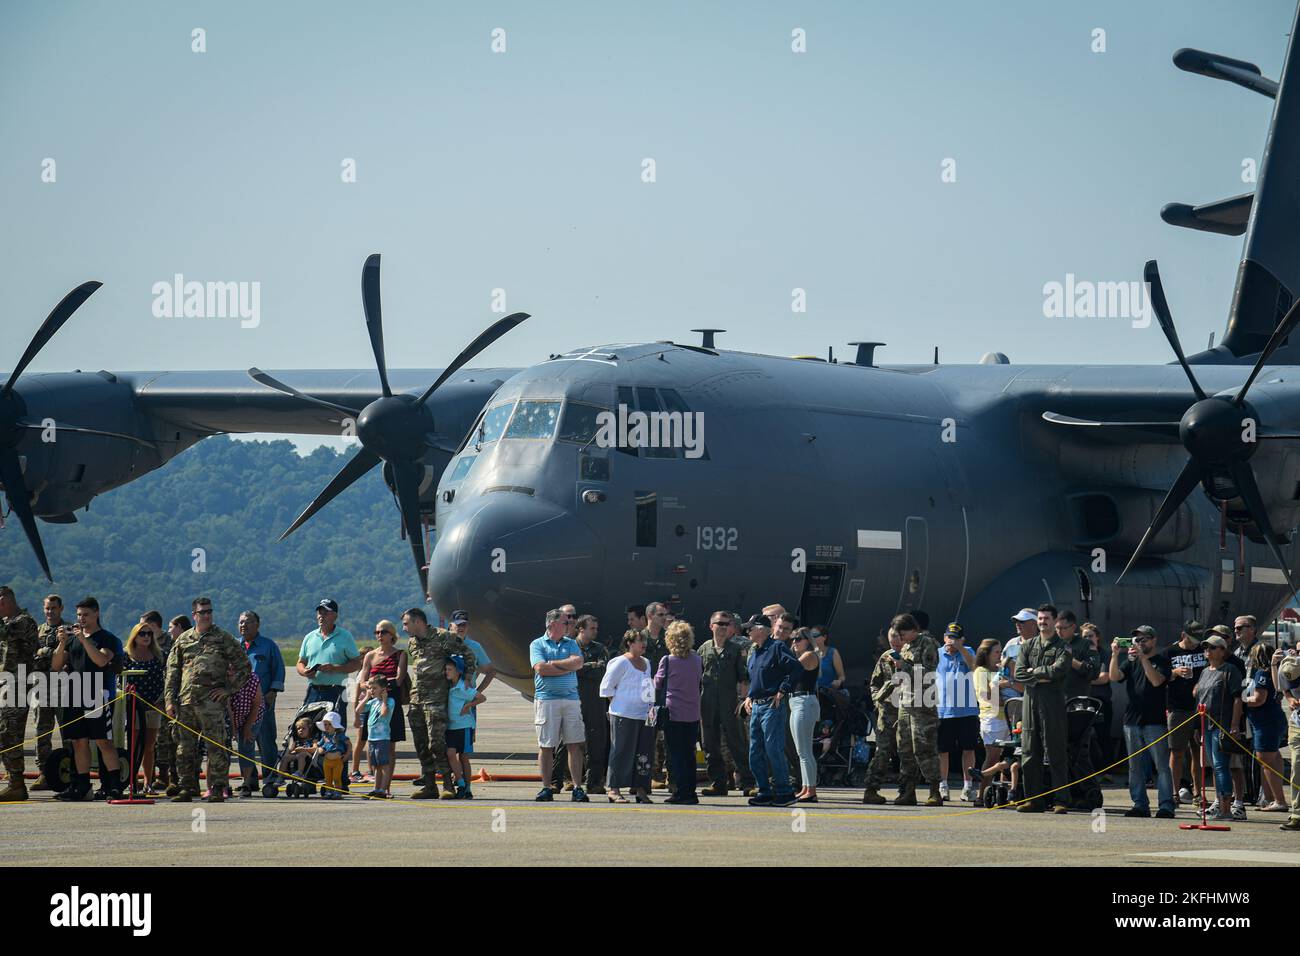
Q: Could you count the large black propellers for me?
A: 3